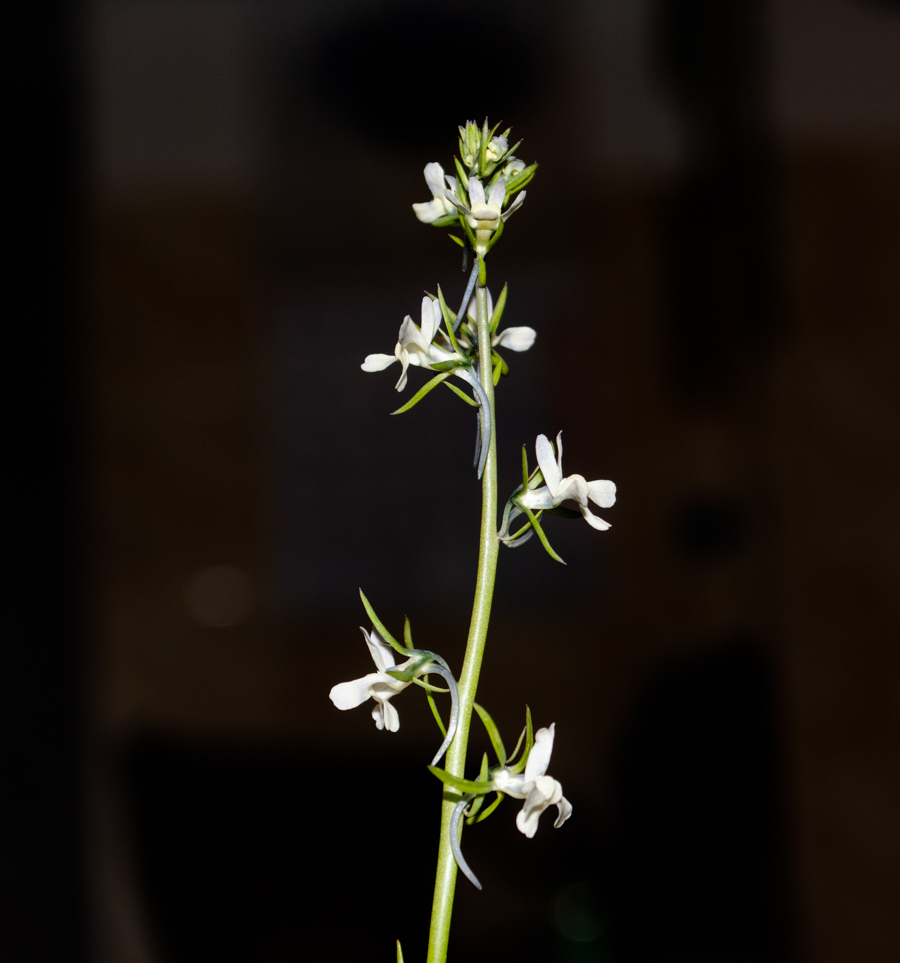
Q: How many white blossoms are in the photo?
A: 7